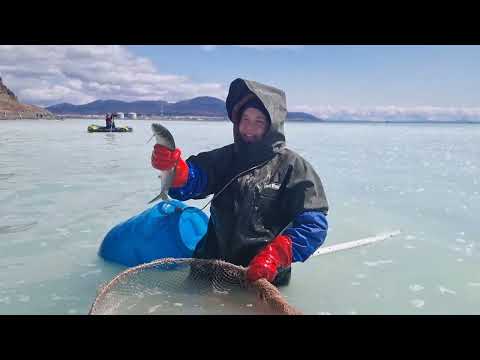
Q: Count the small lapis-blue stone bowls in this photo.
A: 0